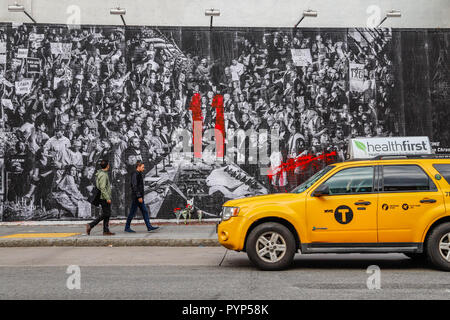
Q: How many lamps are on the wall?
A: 5